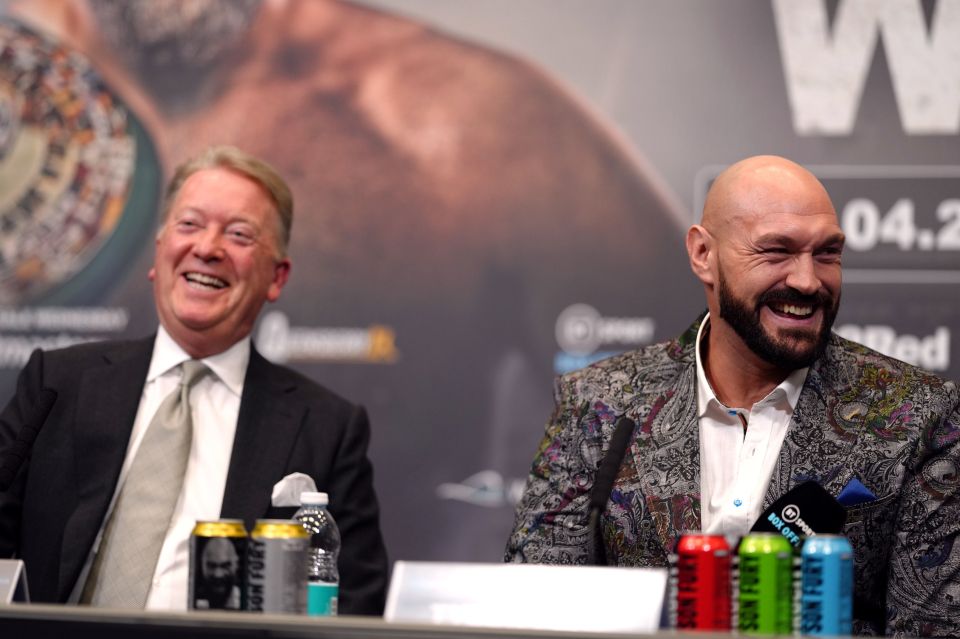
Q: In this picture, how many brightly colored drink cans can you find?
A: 3